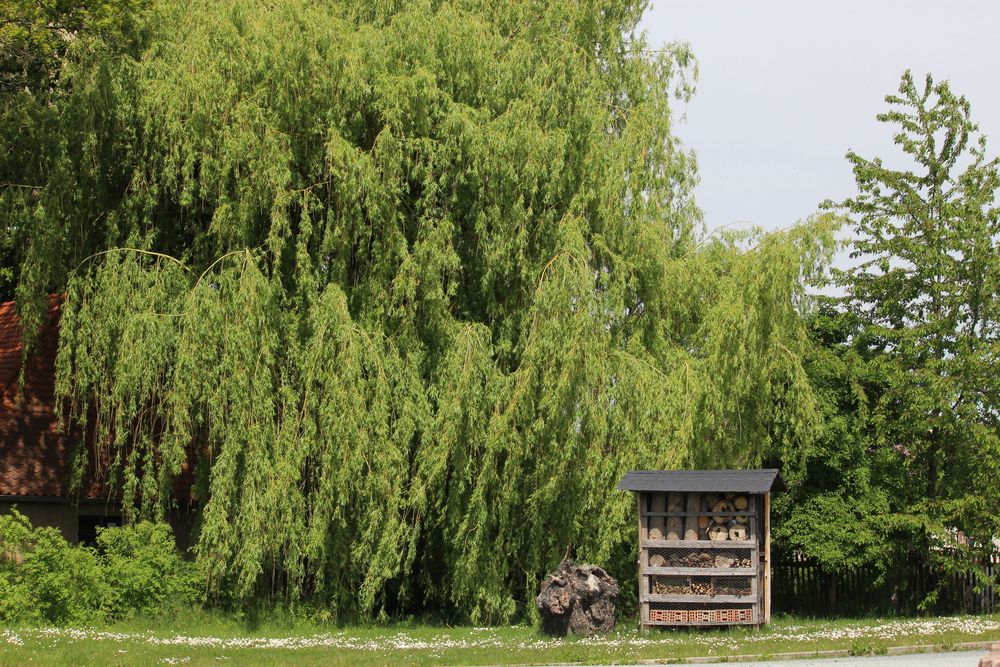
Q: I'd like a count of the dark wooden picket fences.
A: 1